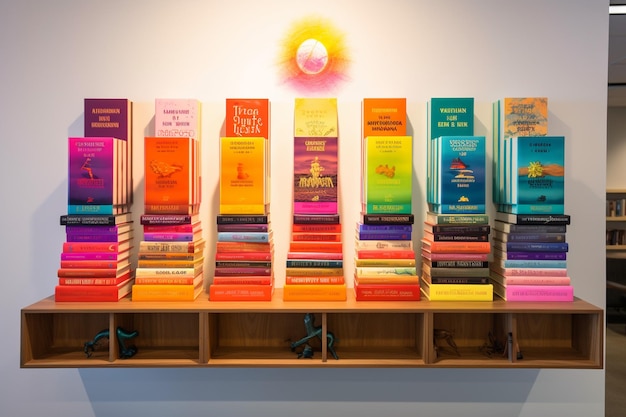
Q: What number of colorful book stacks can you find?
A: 7